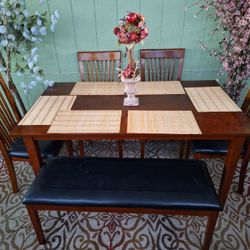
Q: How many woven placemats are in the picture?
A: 6